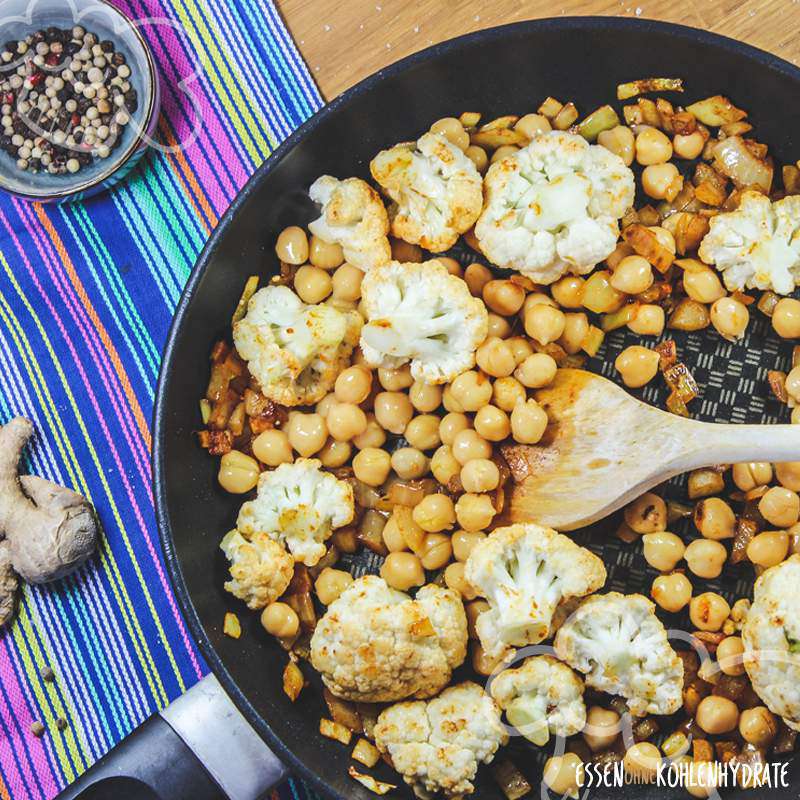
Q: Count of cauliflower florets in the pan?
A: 14